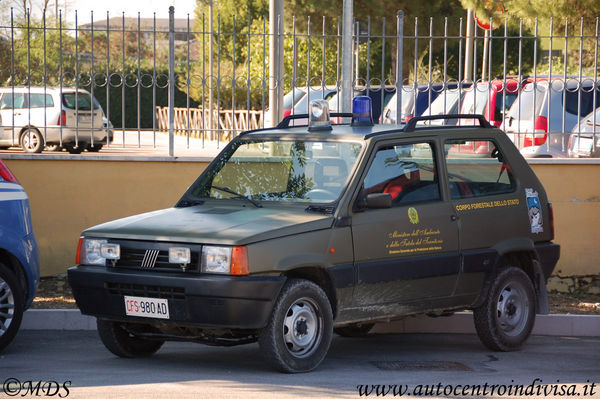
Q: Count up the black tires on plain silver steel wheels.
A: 2